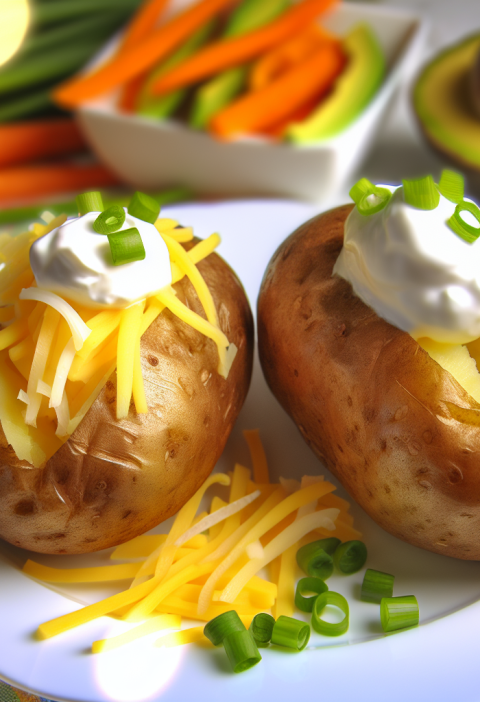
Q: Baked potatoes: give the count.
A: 2